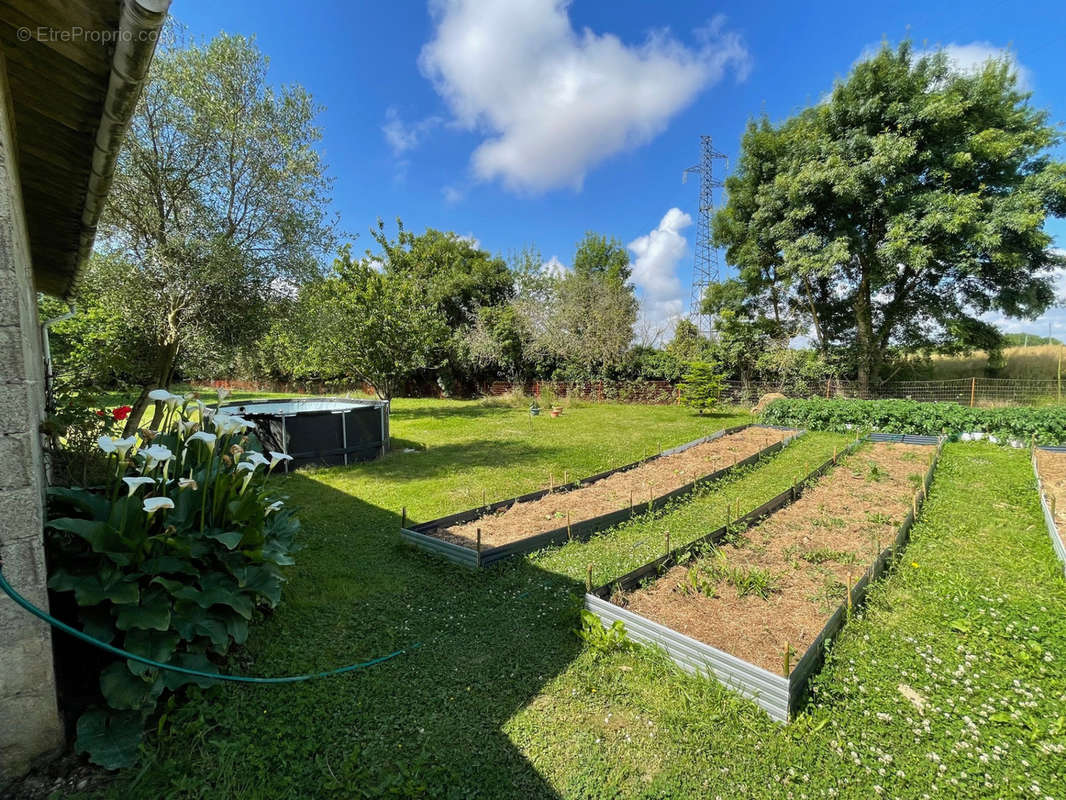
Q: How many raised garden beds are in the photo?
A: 3